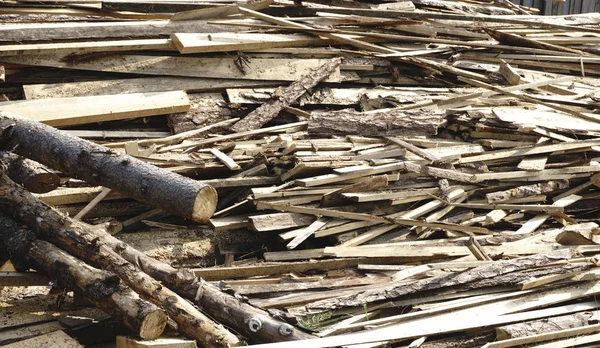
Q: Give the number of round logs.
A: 5